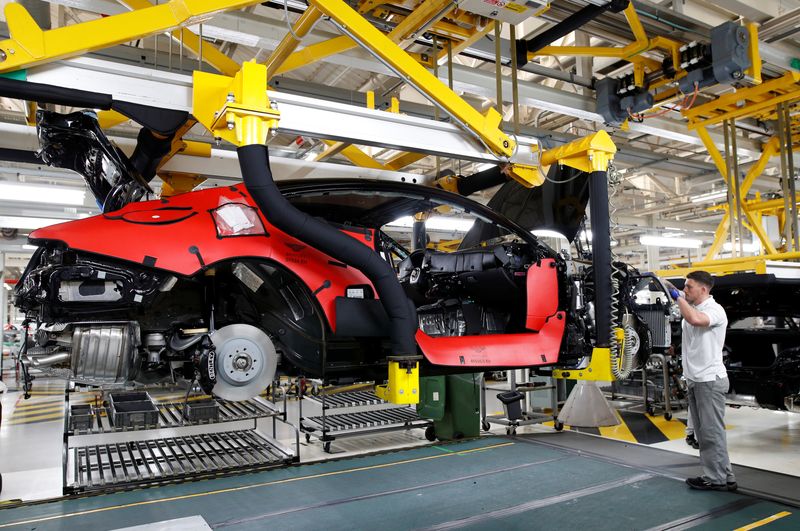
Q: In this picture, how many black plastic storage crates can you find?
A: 3